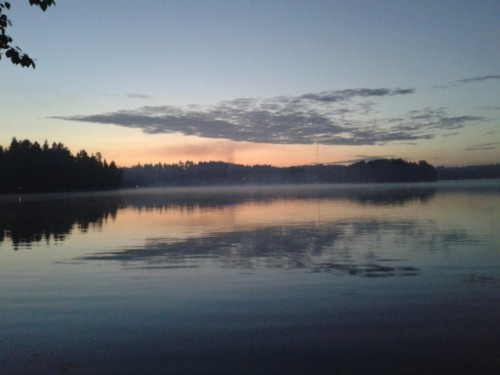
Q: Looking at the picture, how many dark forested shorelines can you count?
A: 2